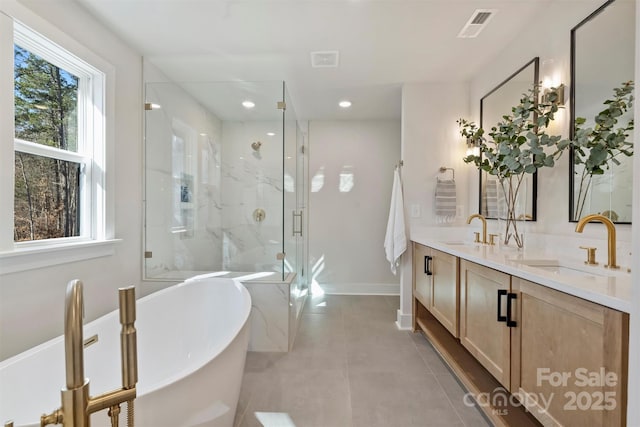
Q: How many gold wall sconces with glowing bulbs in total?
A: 2